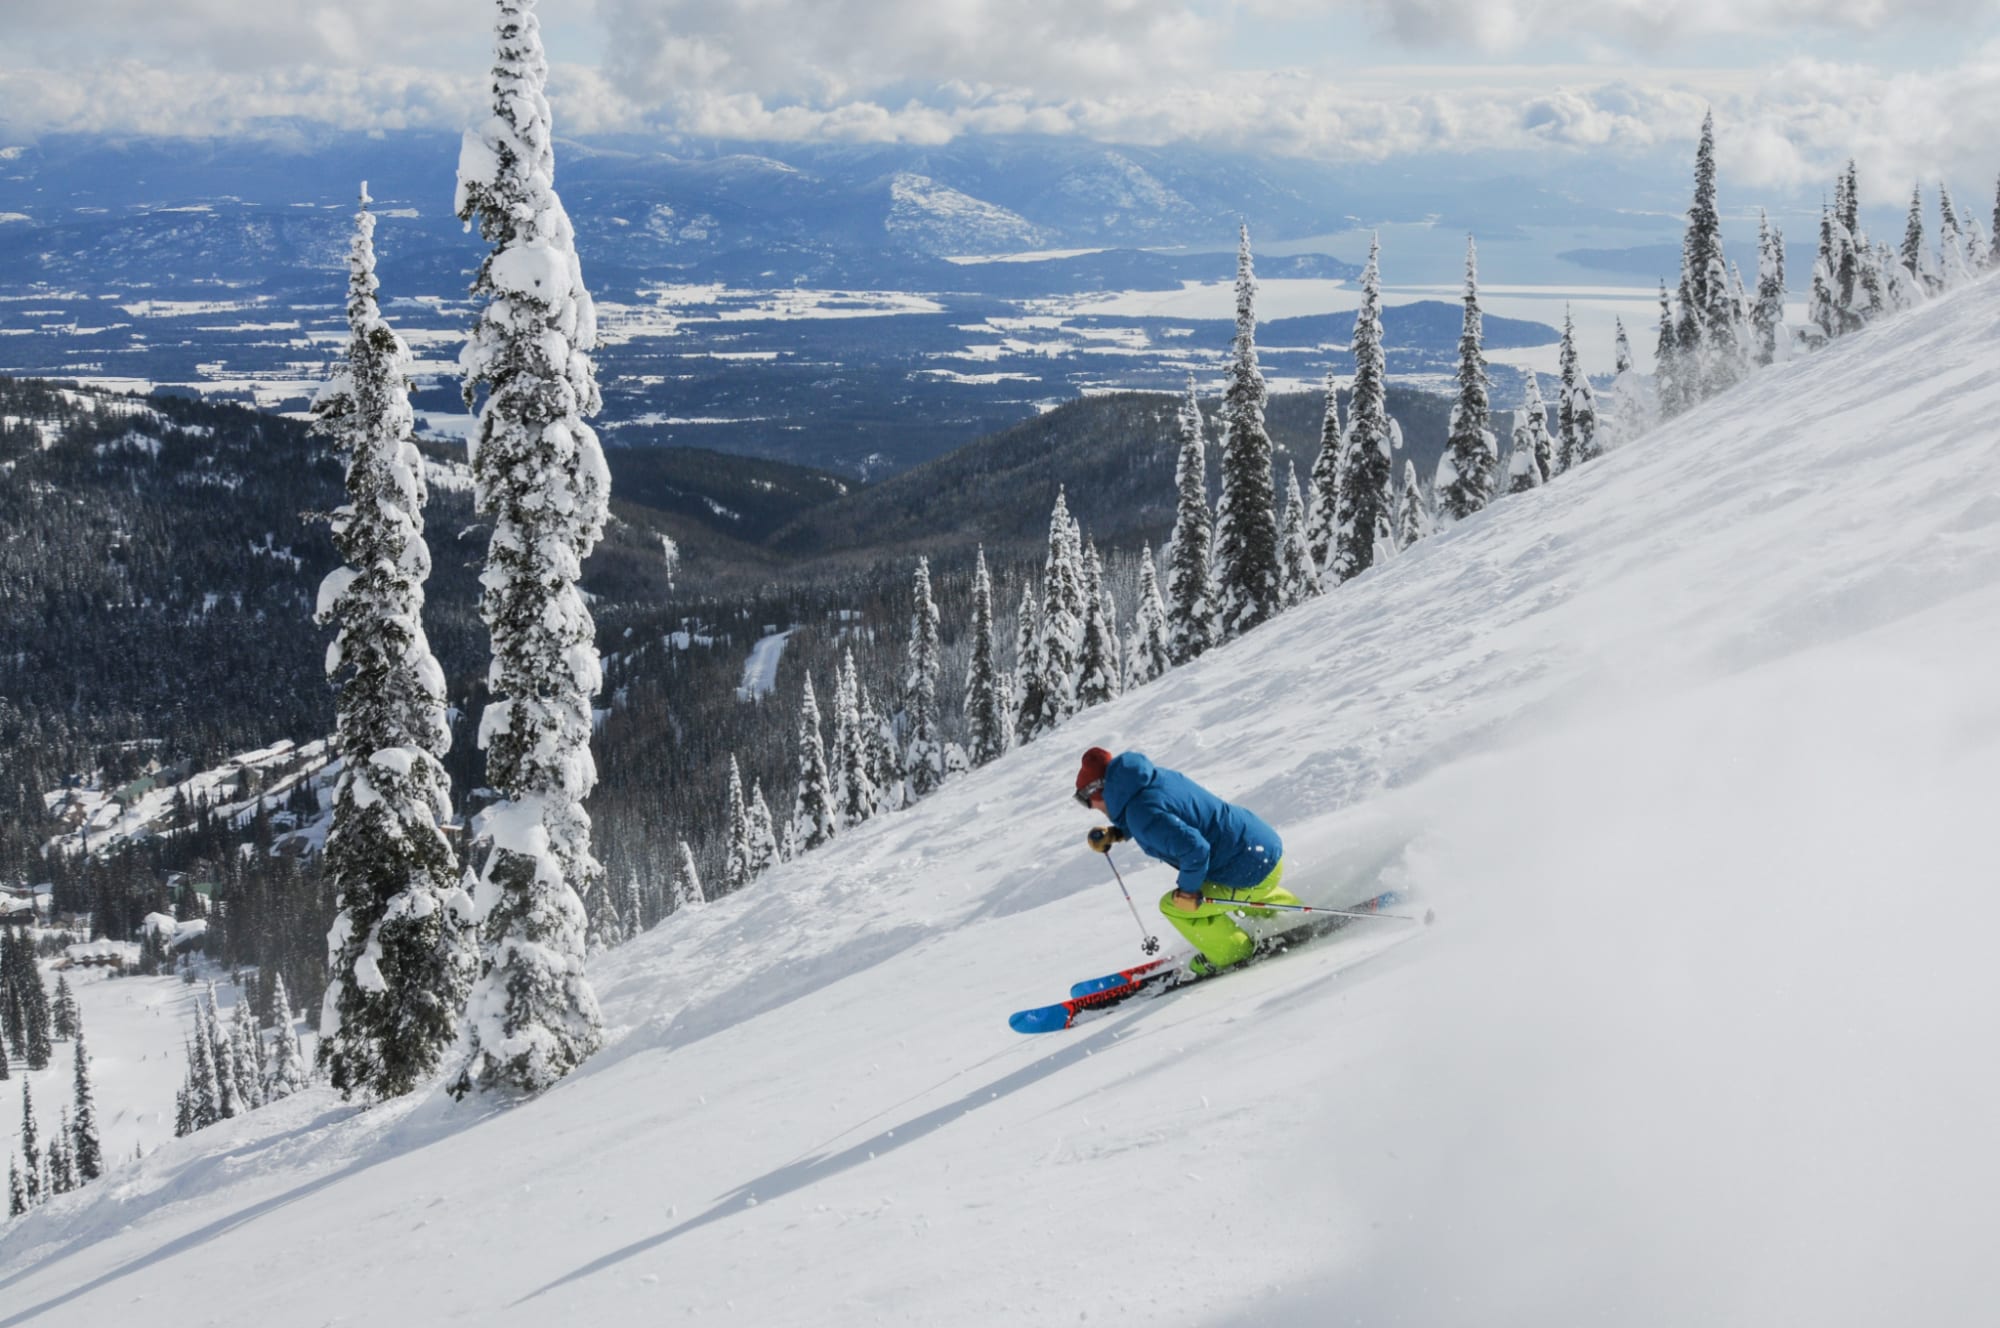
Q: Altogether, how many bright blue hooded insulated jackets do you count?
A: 1